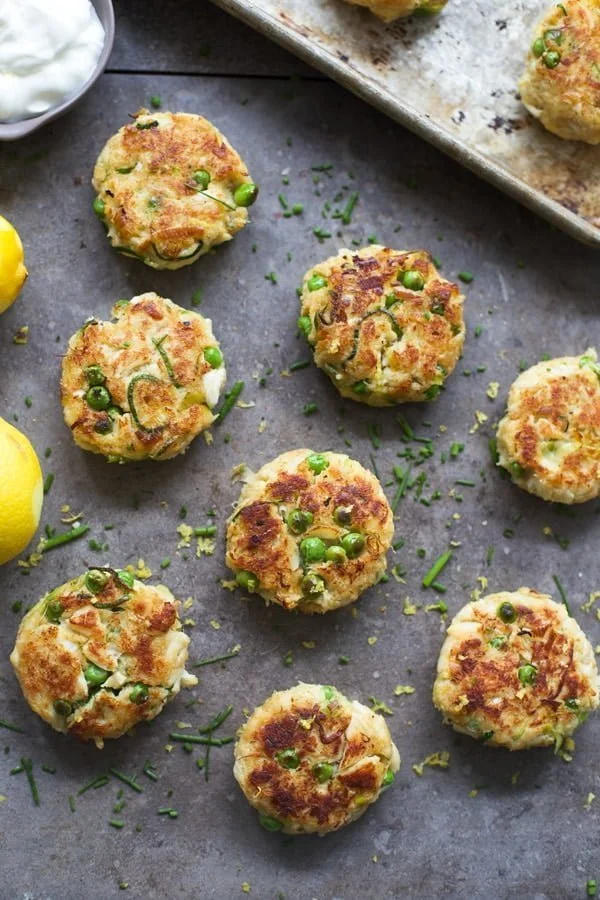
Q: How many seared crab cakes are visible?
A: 10